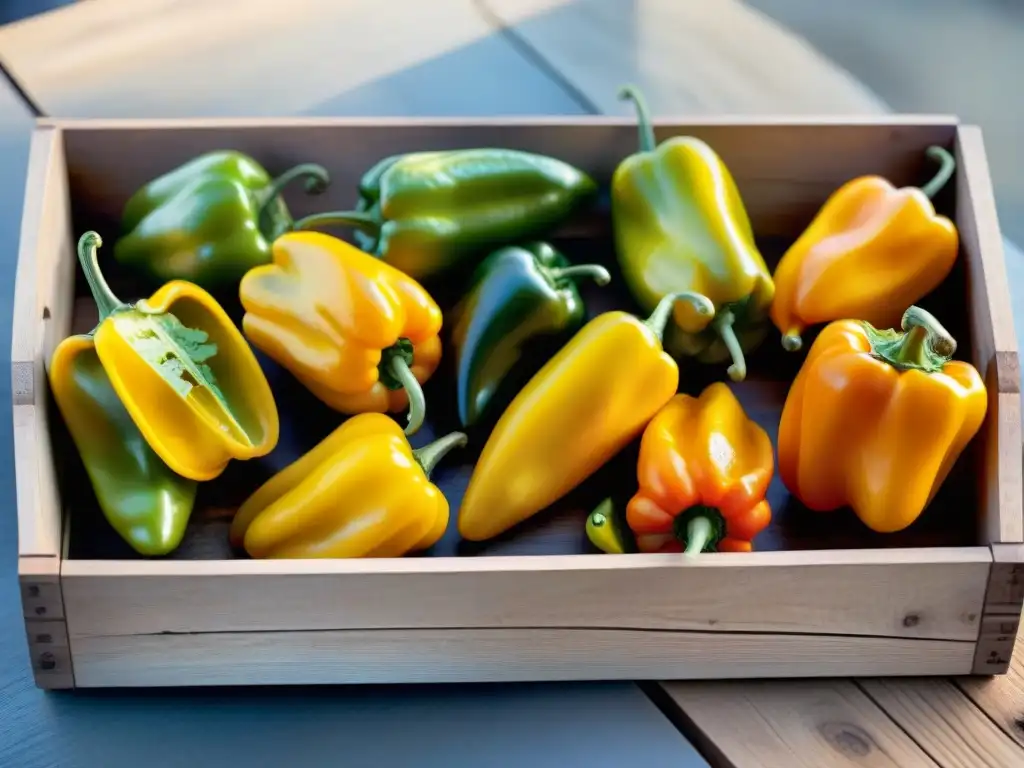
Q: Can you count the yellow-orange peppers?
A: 7